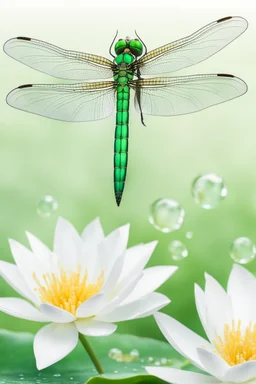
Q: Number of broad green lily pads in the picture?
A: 2